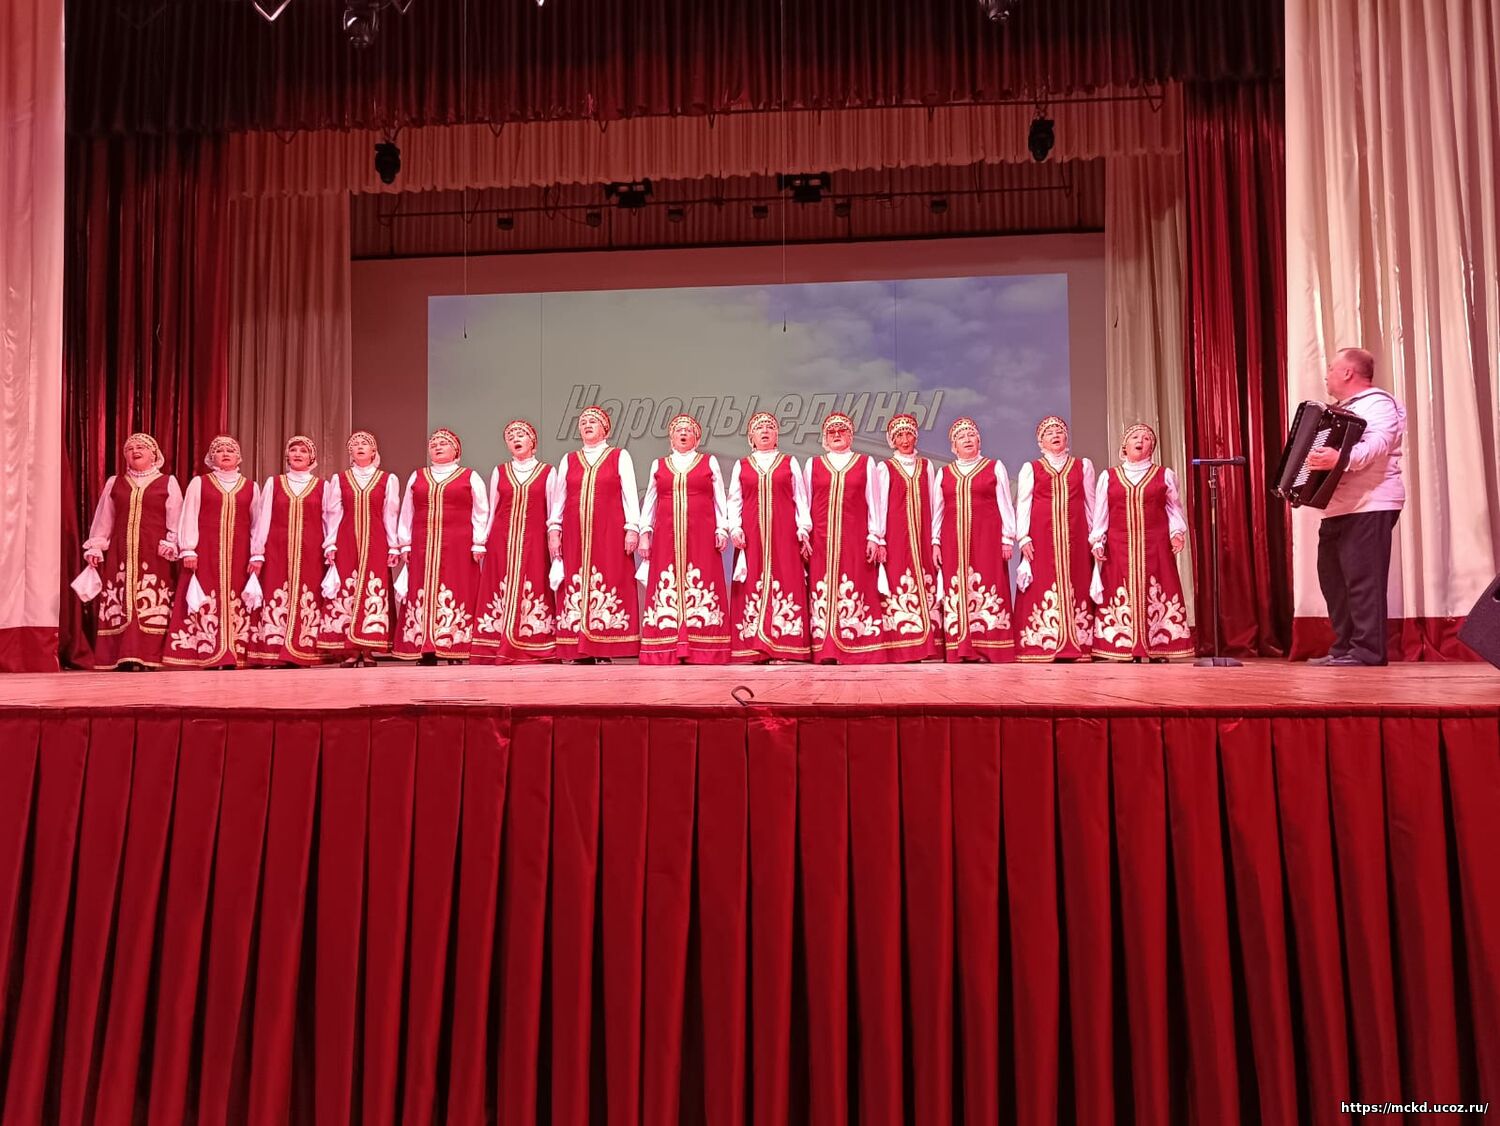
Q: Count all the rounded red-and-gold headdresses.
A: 14